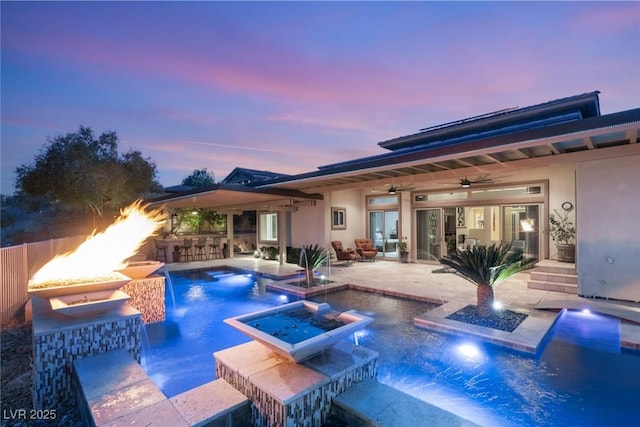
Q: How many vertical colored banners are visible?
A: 0